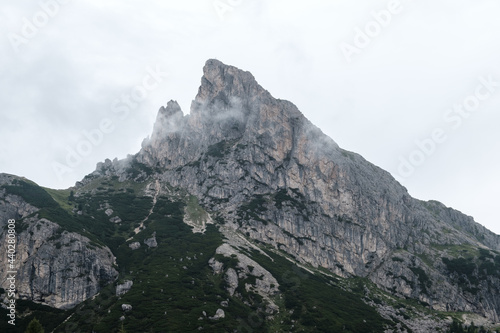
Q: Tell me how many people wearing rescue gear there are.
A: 0